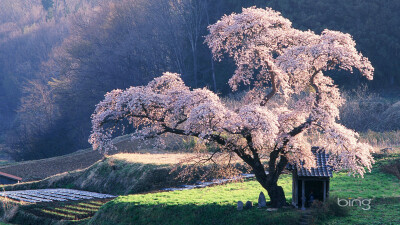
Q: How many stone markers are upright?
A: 3